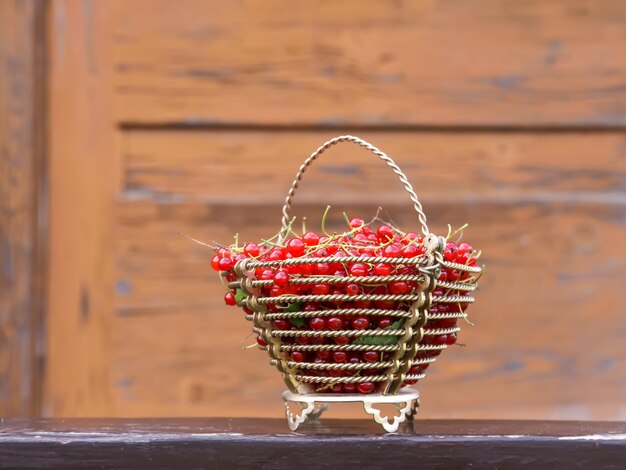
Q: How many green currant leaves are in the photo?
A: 3